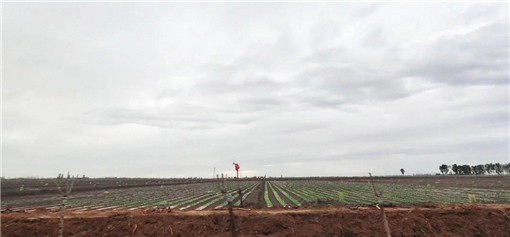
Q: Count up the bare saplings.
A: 3